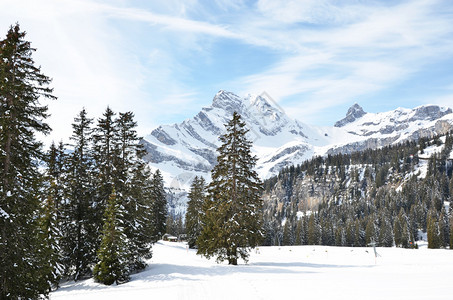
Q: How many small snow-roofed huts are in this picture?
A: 1